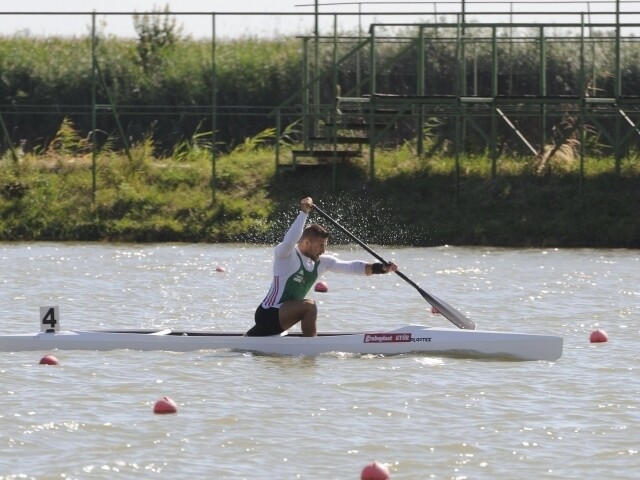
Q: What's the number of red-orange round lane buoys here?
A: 7